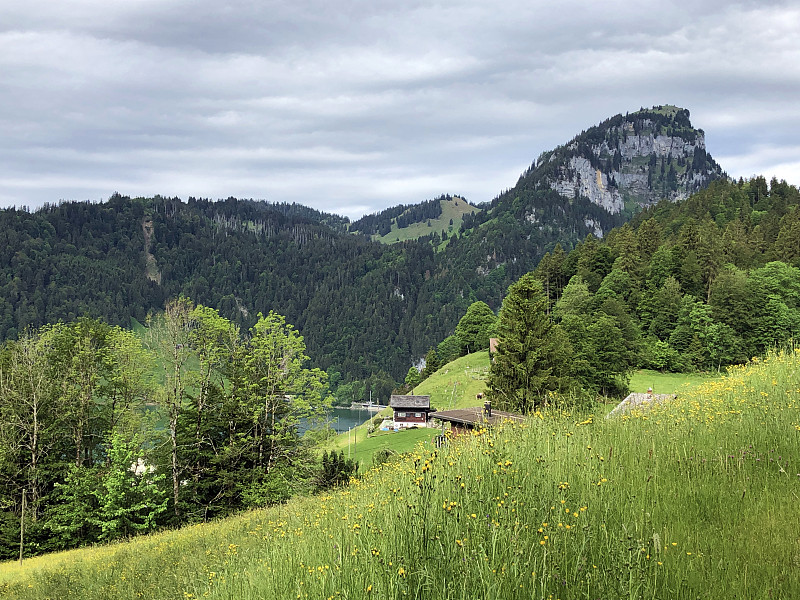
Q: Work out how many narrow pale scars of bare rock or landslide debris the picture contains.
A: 1